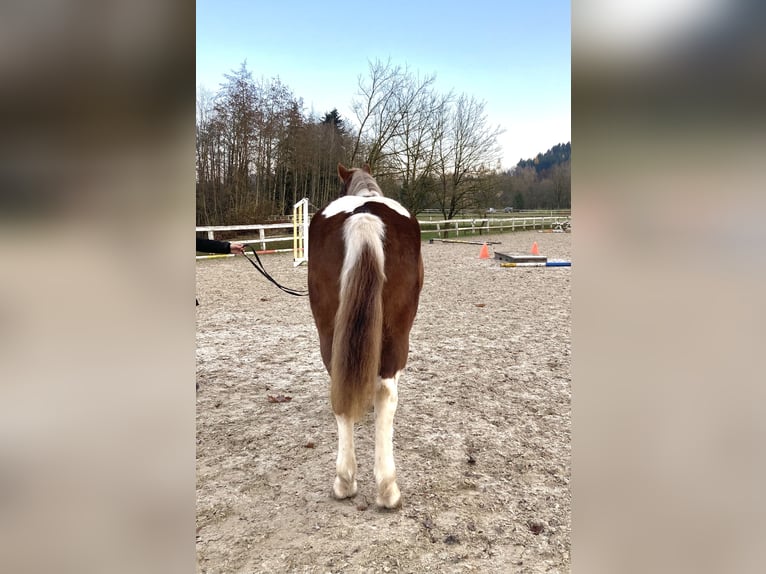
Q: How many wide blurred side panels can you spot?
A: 2